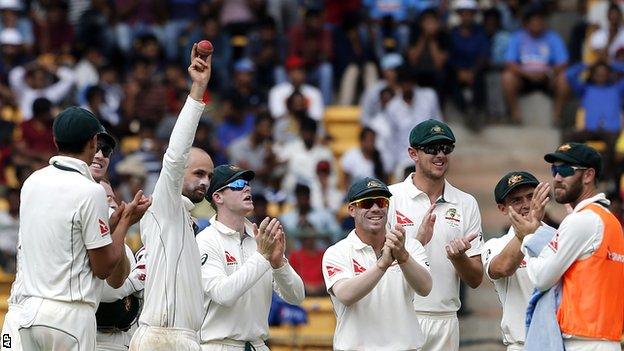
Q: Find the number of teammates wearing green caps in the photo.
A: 7